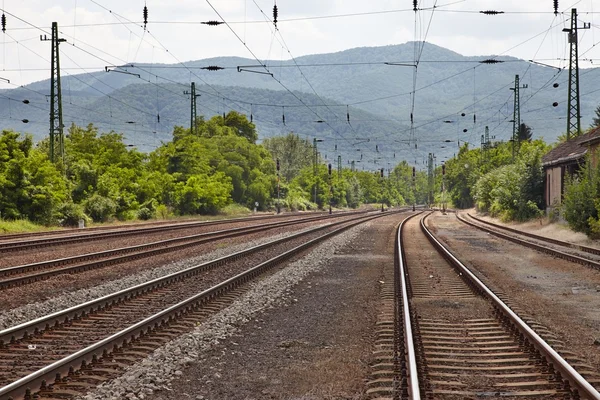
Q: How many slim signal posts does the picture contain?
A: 5